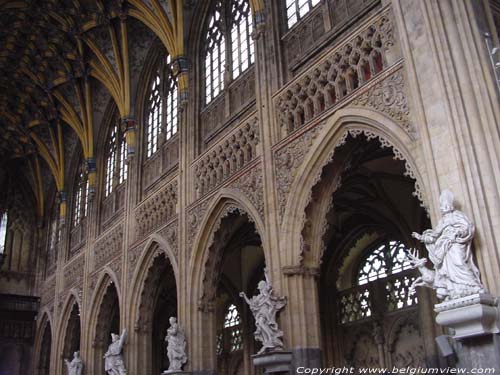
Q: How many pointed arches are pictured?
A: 6